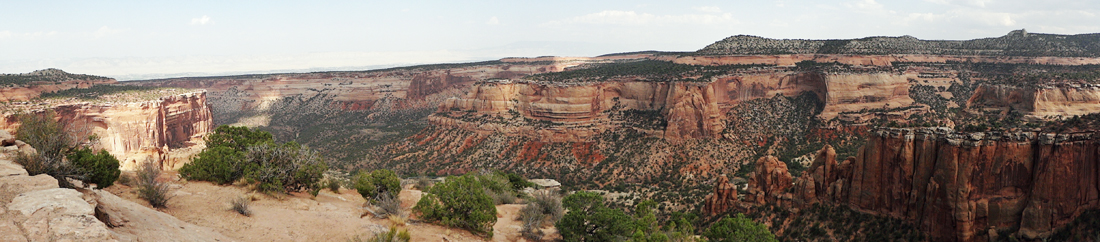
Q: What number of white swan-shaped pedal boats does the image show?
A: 0